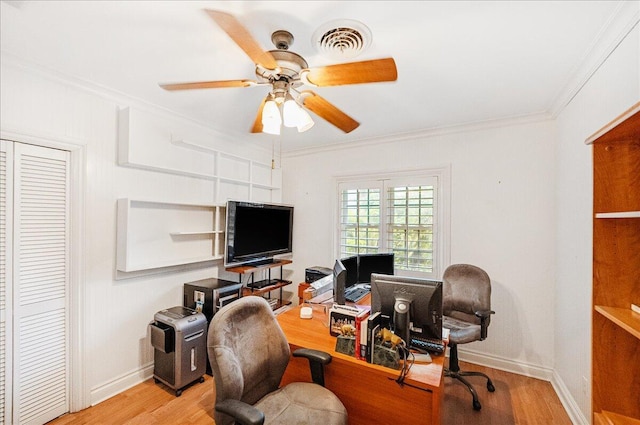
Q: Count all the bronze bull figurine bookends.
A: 2